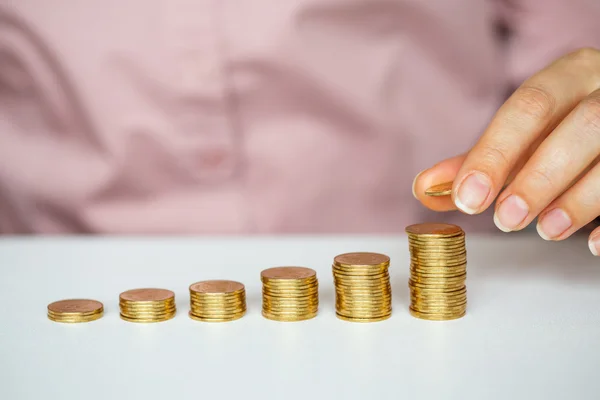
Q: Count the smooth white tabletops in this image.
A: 1